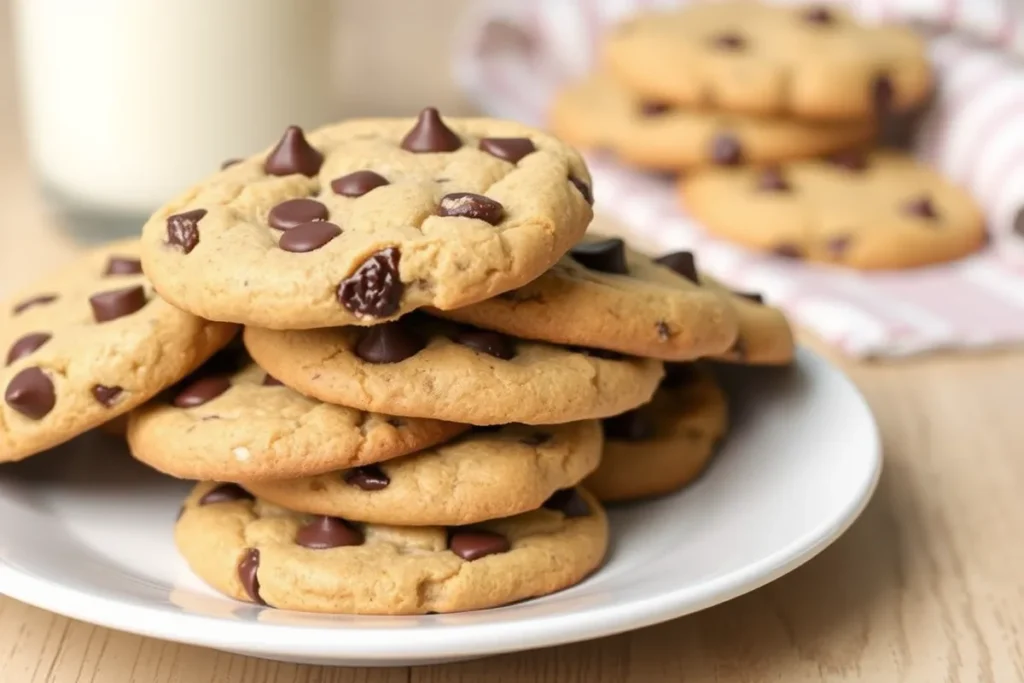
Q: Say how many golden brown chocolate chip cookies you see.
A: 12